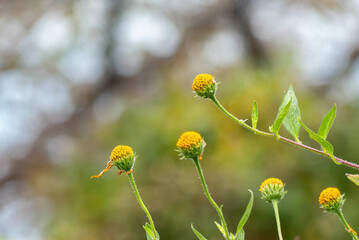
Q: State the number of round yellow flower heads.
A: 5